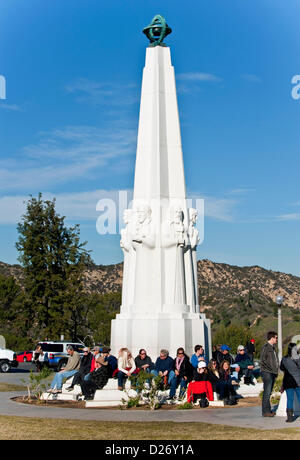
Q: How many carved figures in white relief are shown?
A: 4